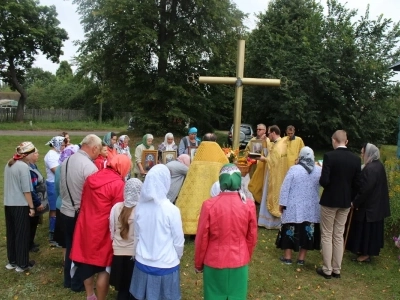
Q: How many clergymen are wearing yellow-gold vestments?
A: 4